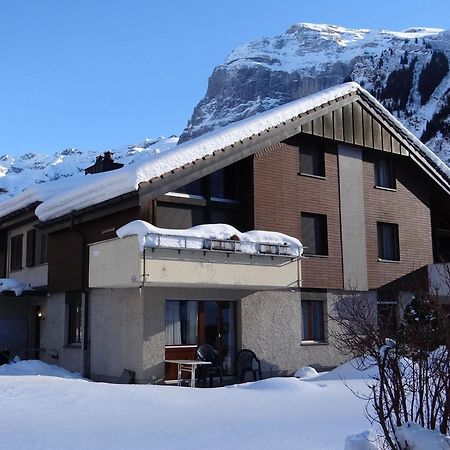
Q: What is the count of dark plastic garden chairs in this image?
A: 2